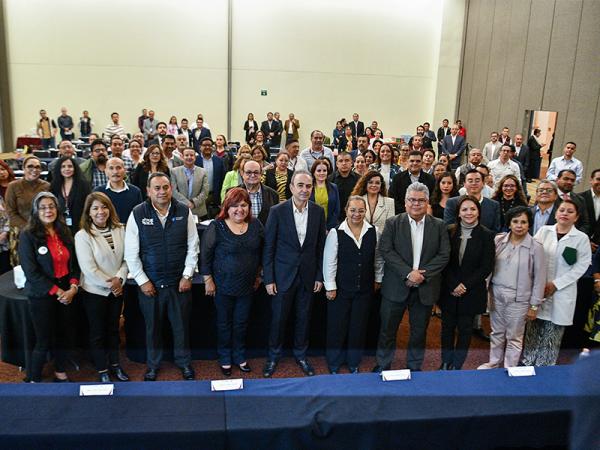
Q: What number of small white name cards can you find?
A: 4